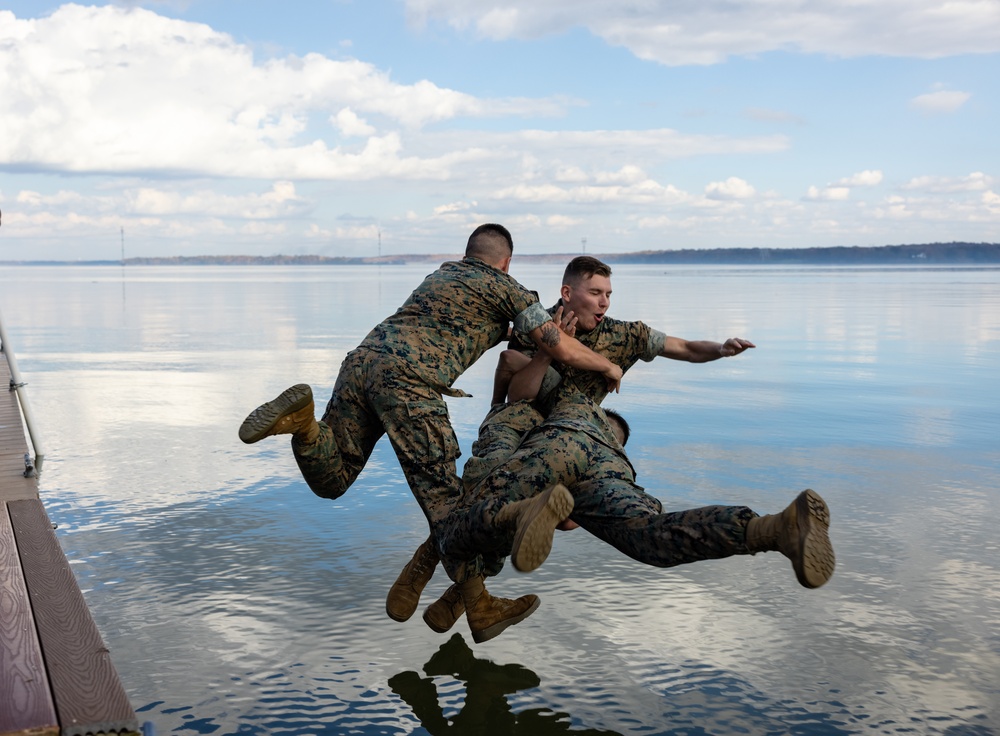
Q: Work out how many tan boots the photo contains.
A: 6